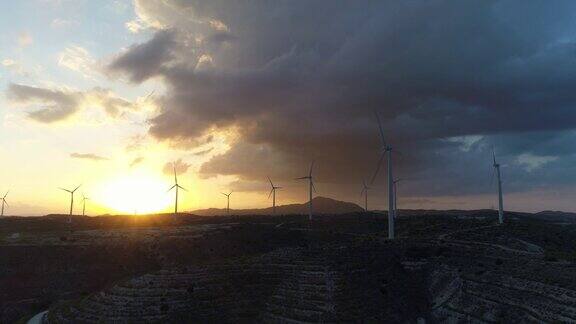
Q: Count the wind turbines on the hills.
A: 11